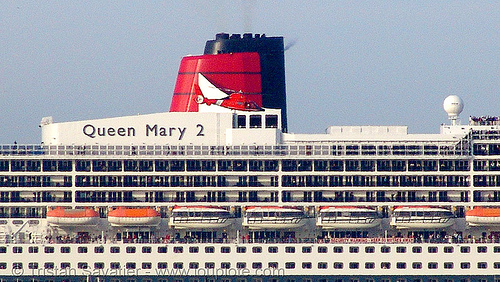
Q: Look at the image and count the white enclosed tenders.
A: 4